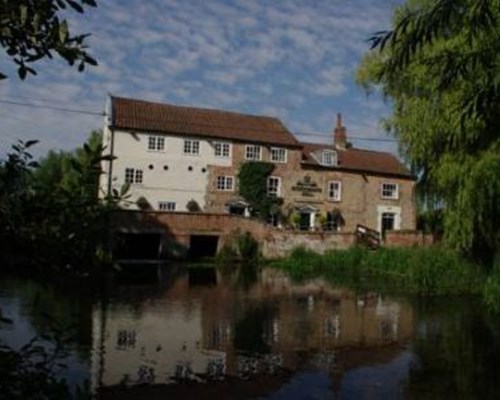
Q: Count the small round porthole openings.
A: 4